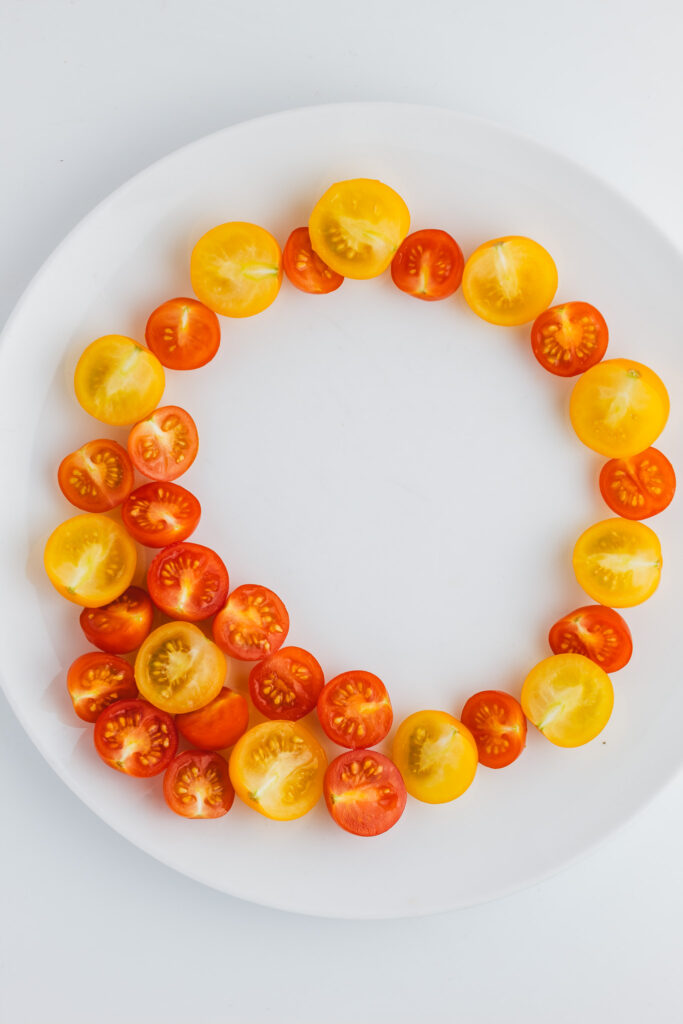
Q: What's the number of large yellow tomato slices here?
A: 11